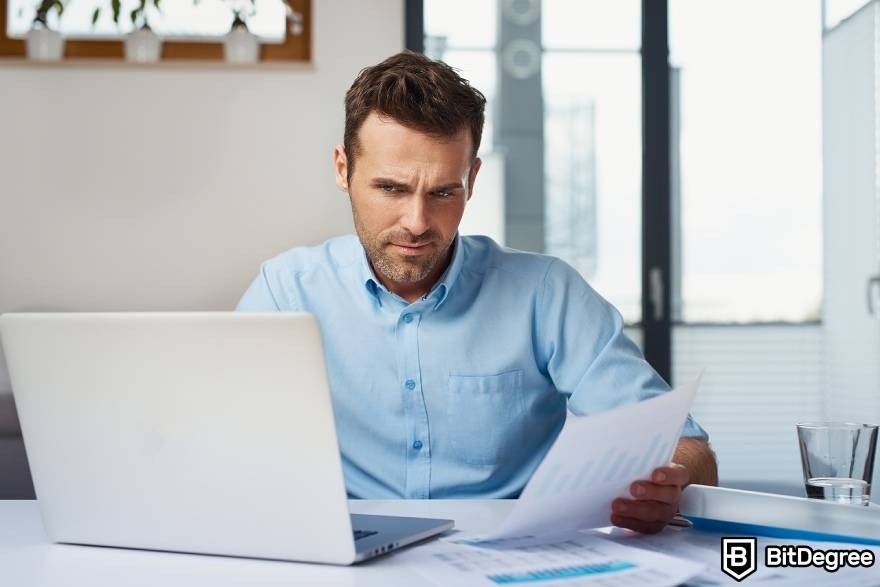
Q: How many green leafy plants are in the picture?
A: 3